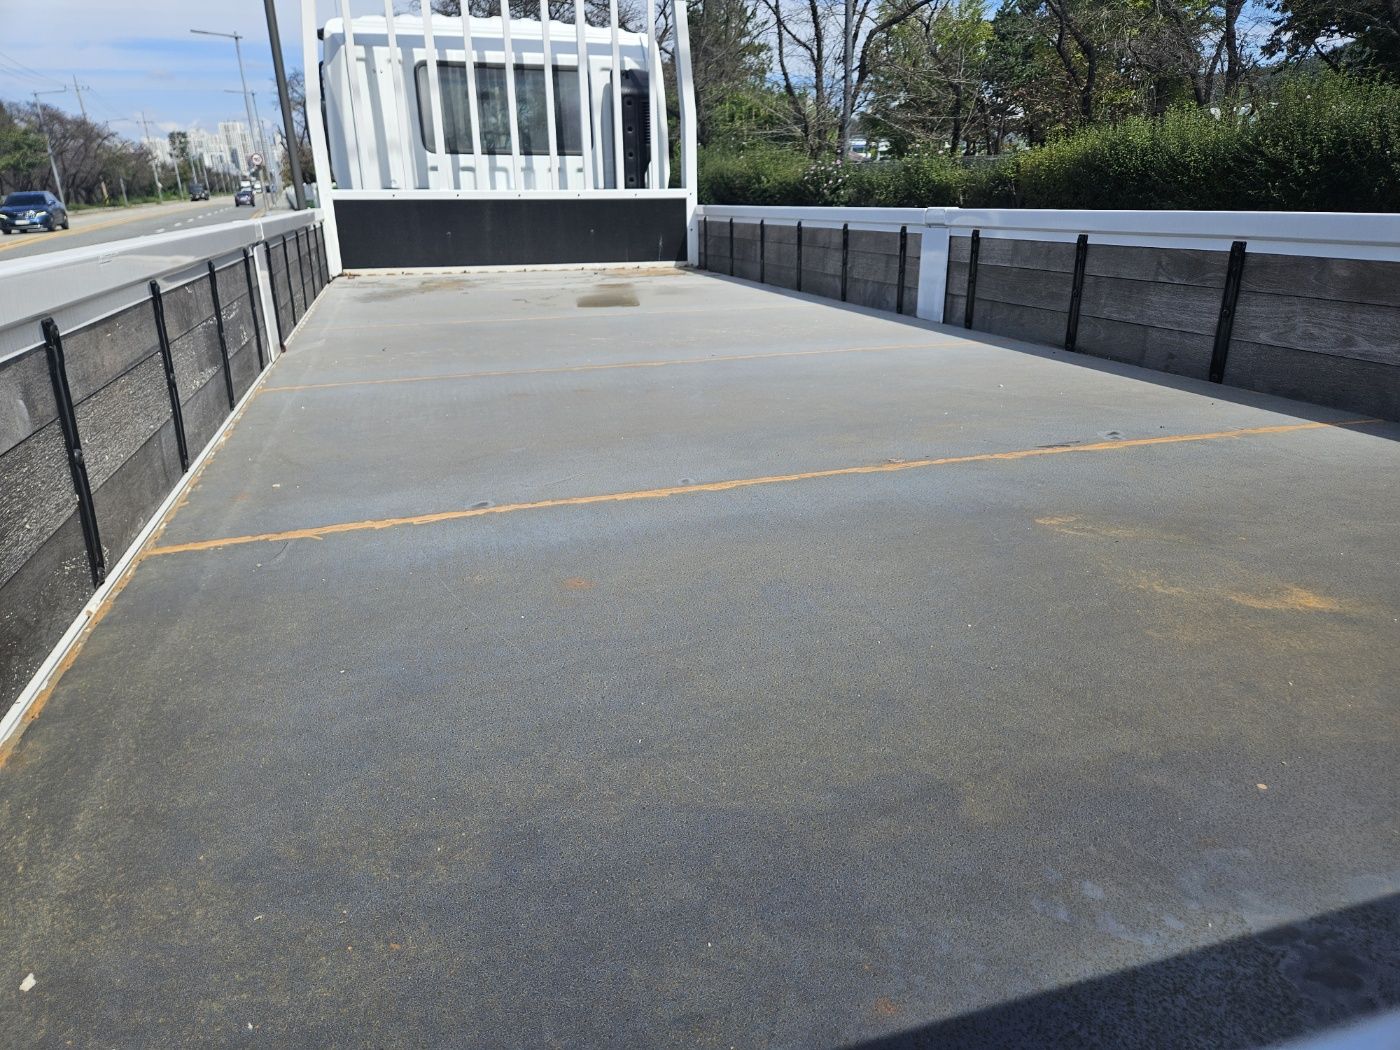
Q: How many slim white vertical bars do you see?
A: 9